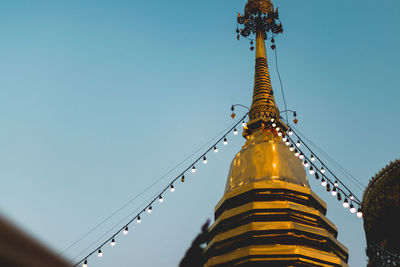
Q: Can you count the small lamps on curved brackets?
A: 2